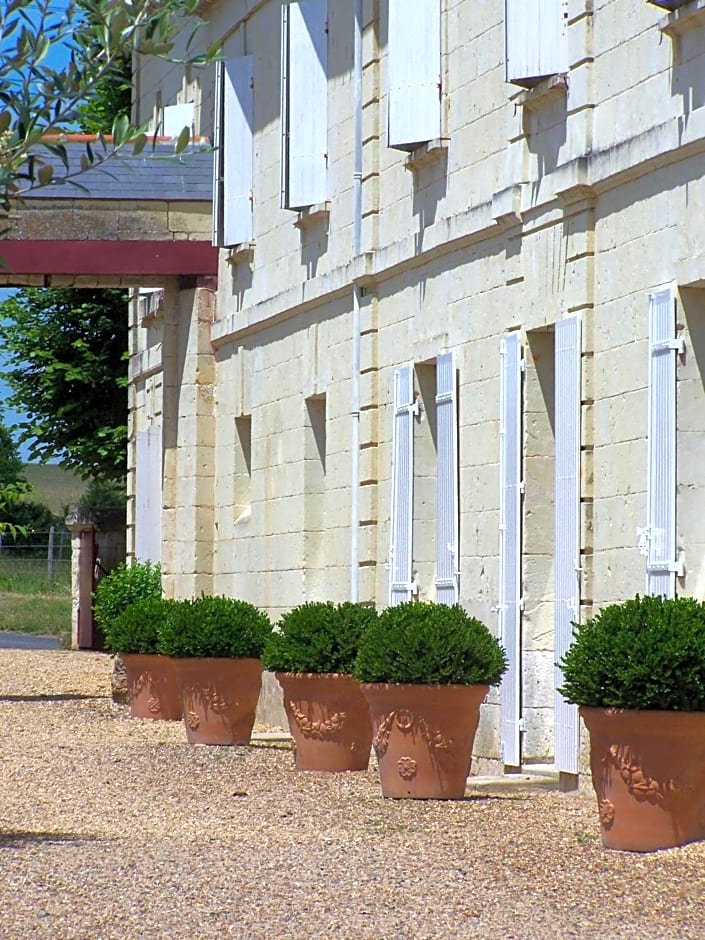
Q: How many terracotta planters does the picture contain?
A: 5